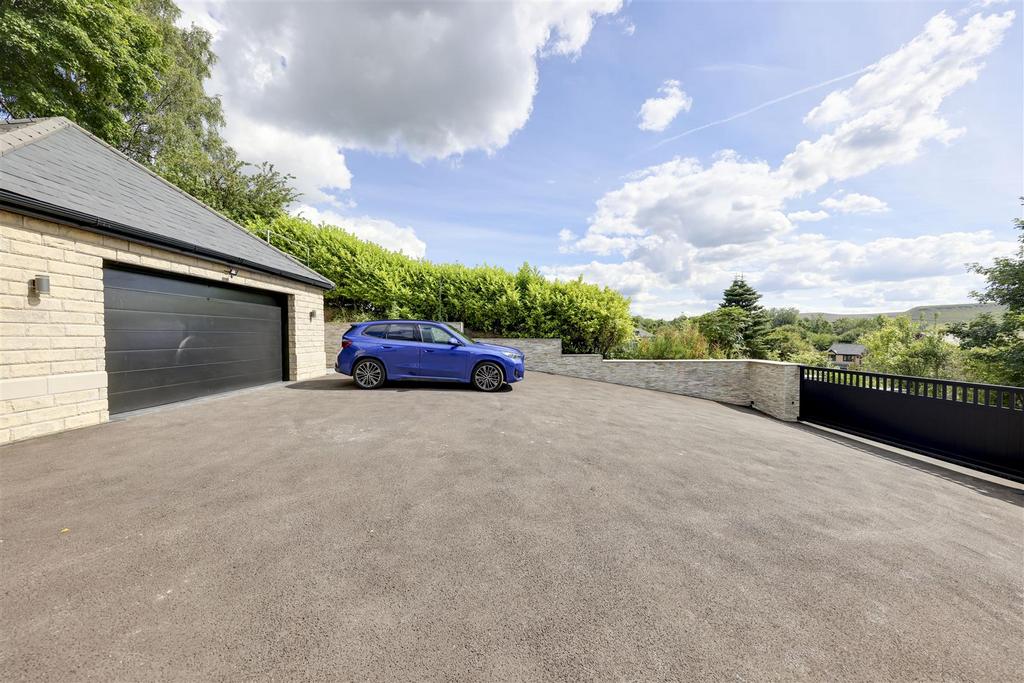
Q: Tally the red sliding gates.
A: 0